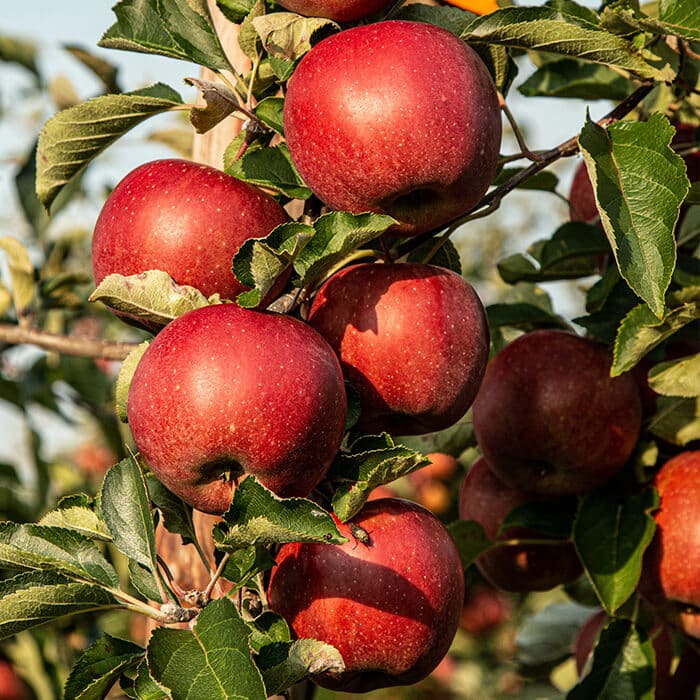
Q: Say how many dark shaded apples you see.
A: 2